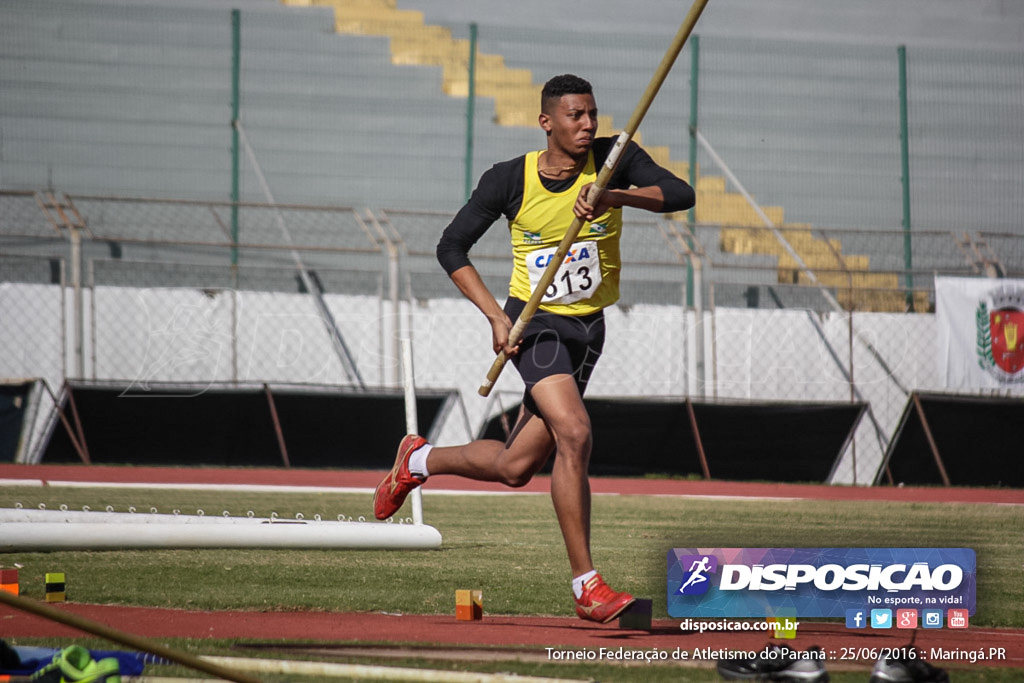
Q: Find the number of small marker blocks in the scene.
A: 5